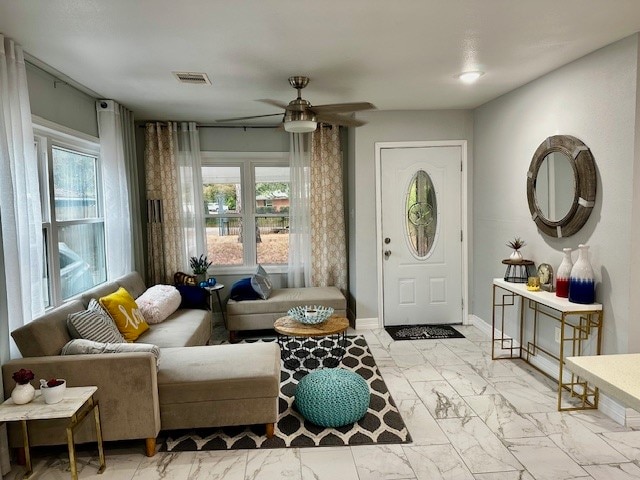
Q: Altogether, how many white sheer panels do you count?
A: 4